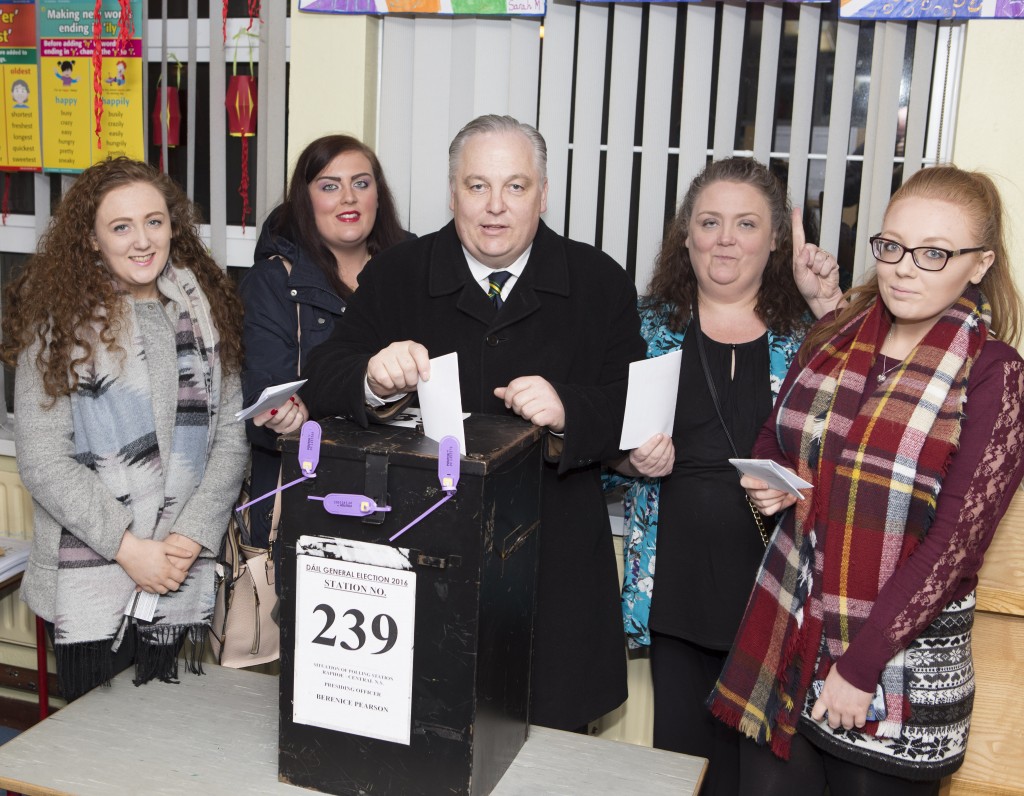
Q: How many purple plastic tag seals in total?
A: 3